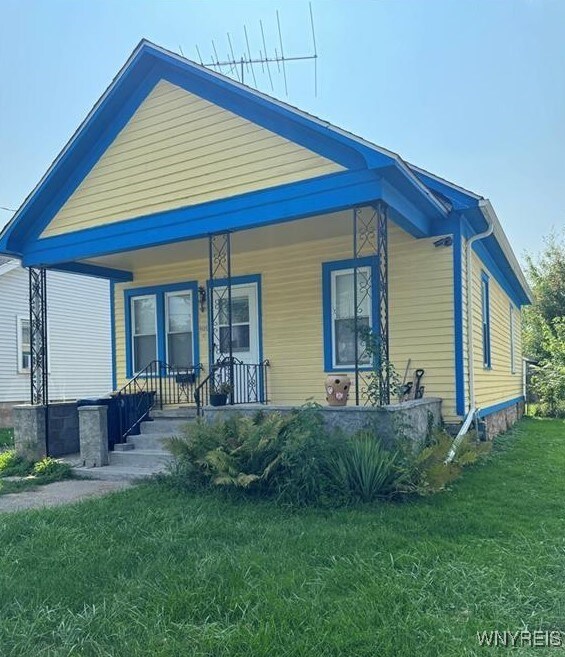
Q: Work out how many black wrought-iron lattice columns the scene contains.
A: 3